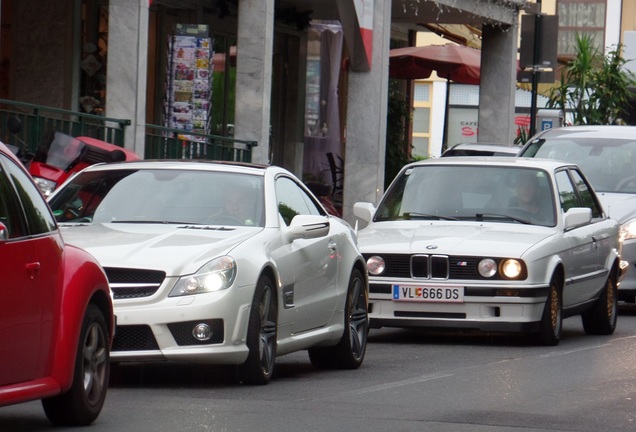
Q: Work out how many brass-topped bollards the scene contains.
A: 0